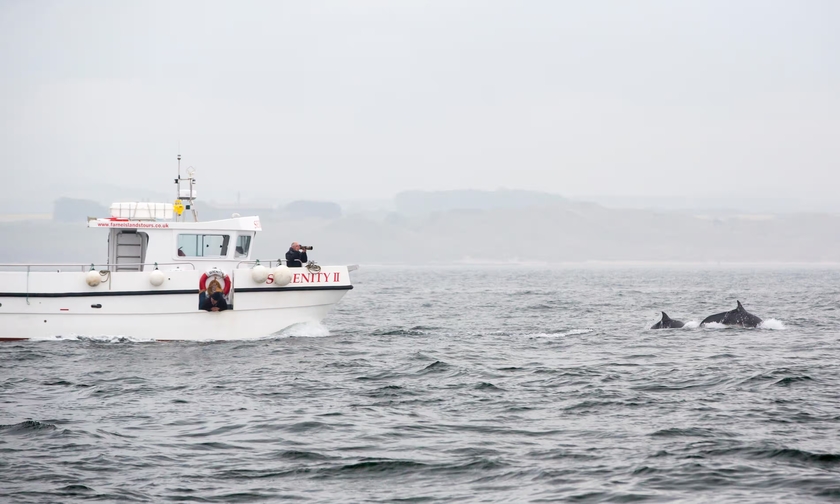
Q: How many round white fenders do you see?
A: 4